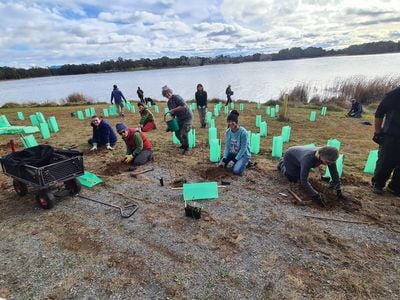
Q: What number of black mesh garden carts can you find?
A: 1